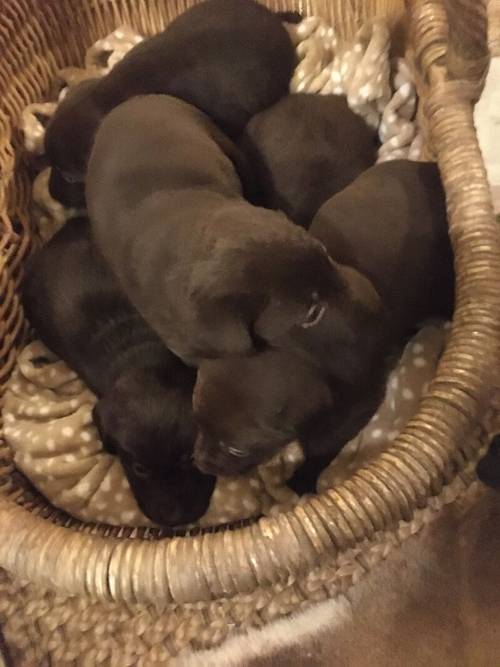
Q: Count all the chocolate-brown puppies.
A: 5